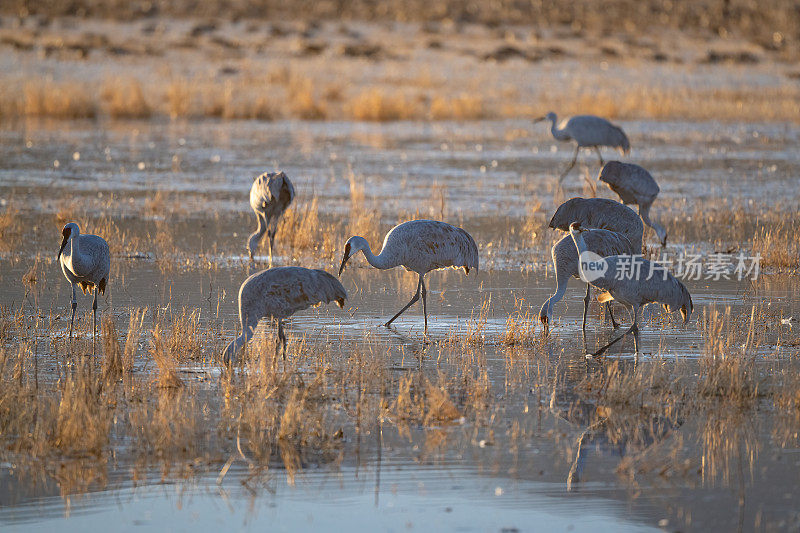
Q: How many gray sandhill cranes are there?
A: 9